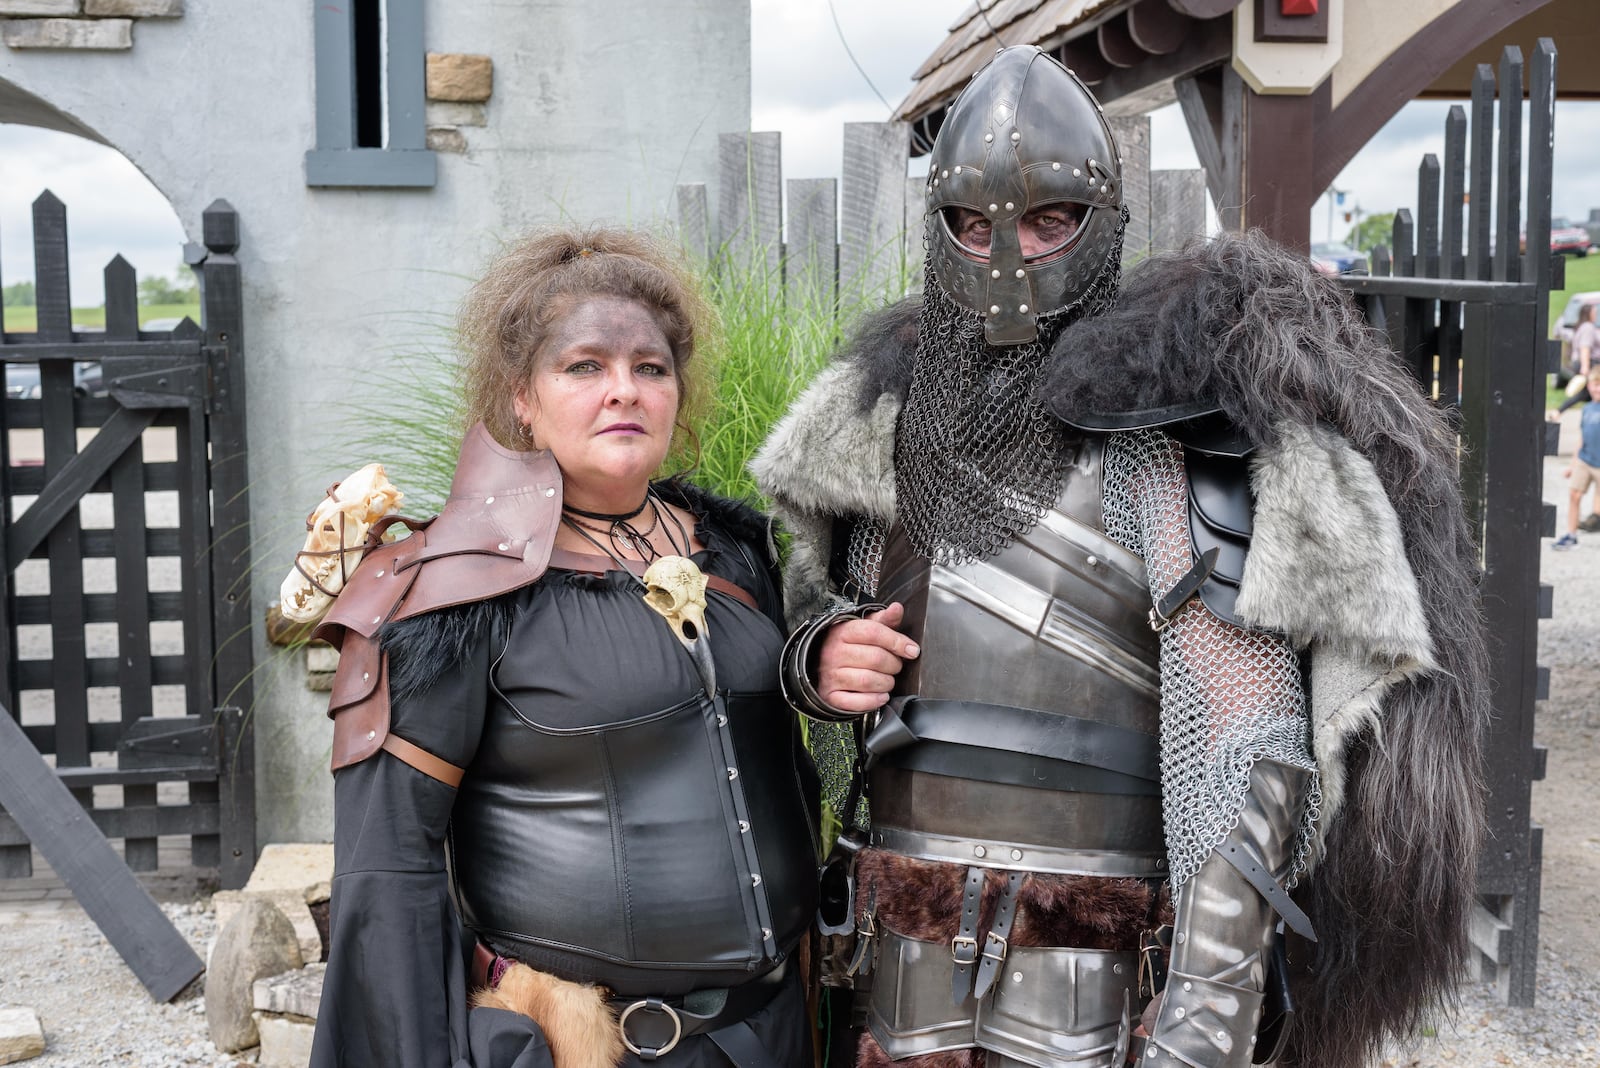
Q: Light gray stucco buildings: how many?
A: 1